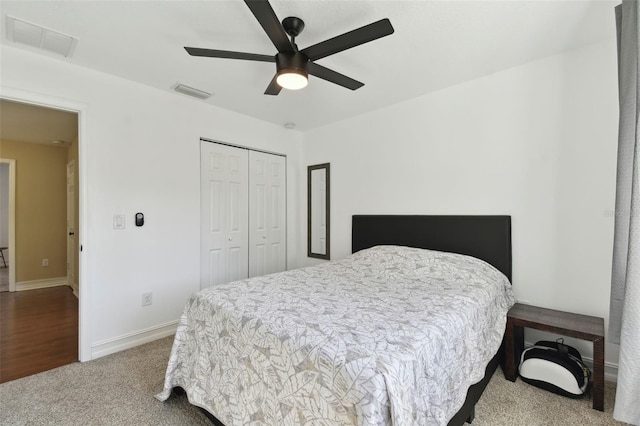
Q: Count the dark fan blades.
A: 5